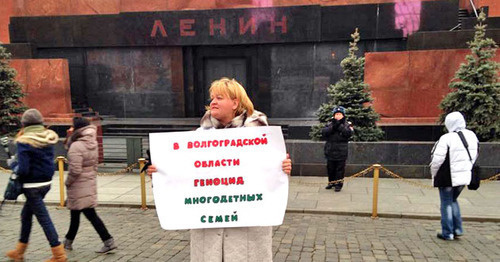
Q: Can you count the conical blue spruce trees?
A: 3